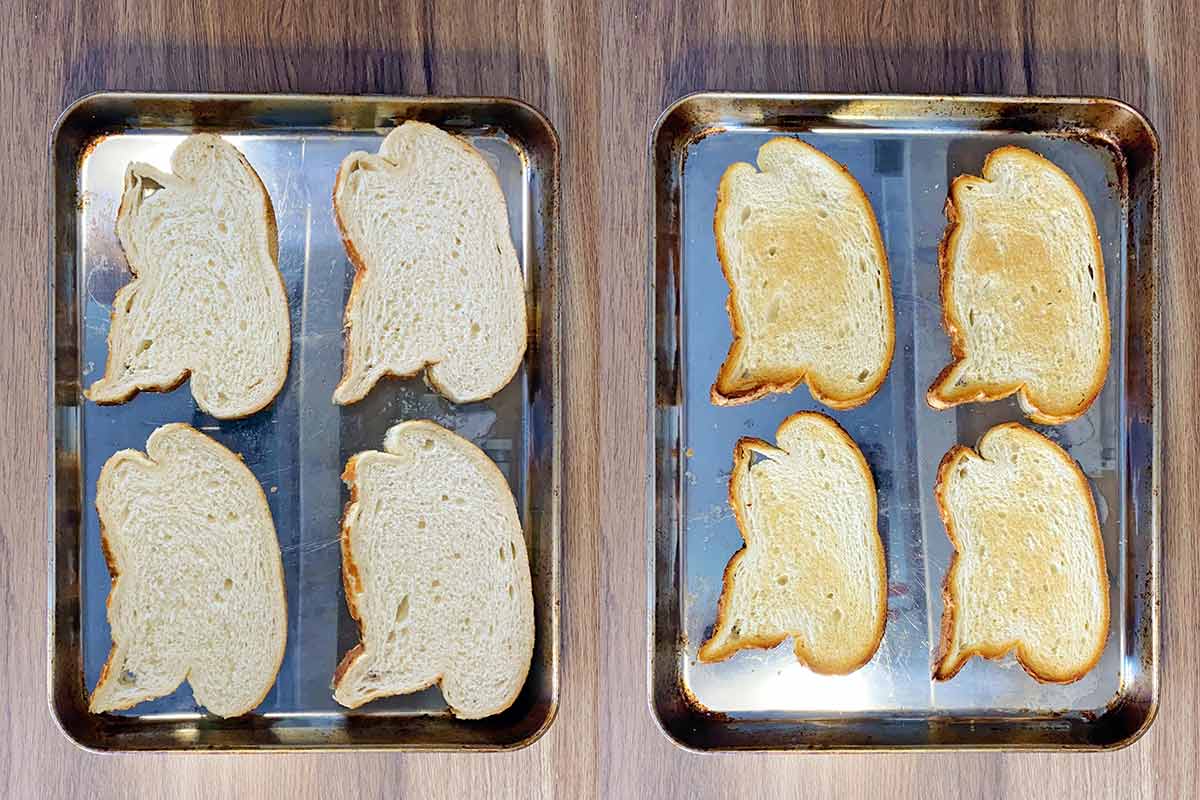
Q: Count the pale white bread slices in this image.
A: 4